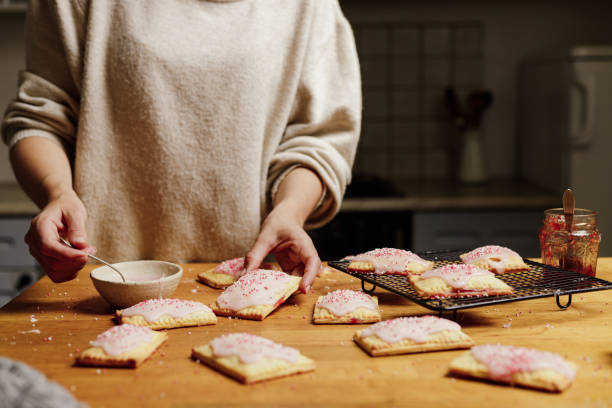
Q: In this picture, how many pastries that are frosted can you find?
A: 11